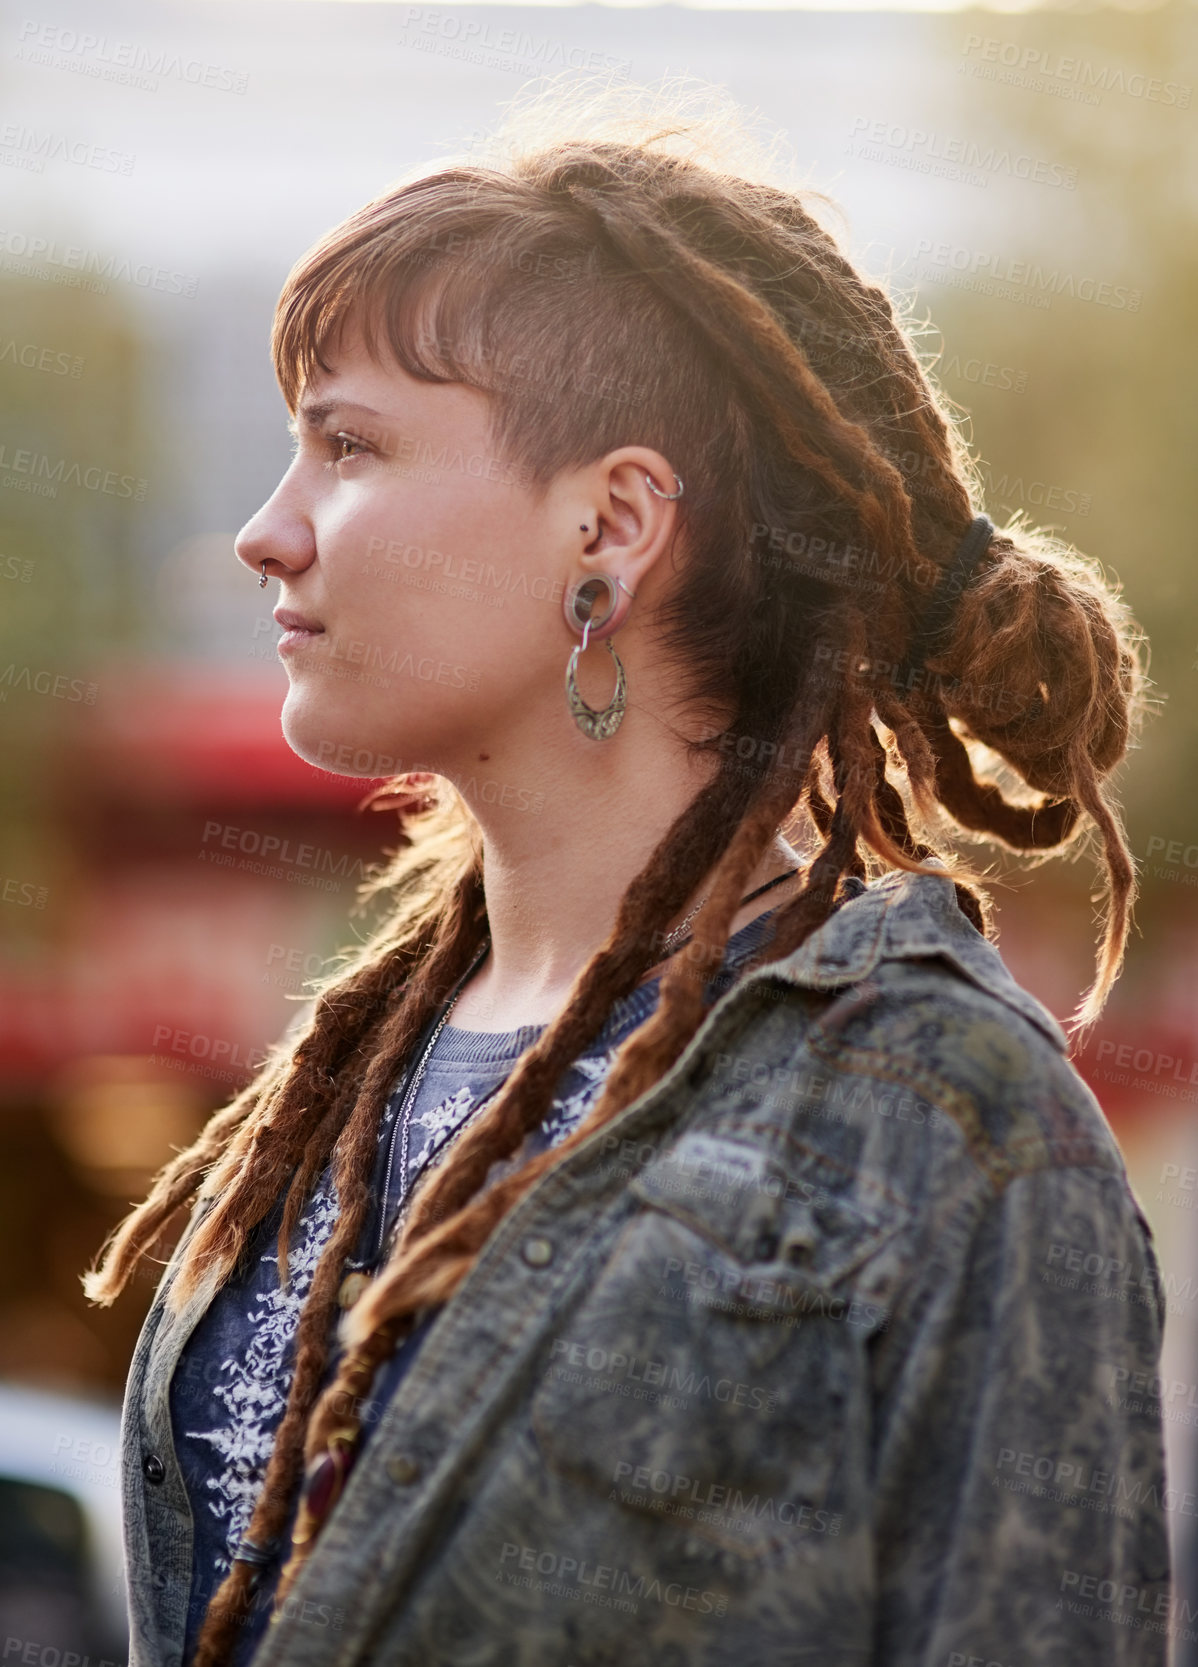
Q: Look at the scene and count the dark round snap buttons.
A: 1